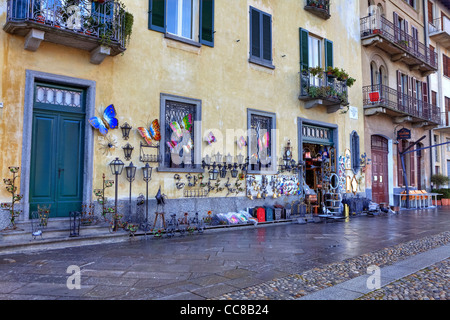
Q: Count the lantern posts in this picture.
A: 3